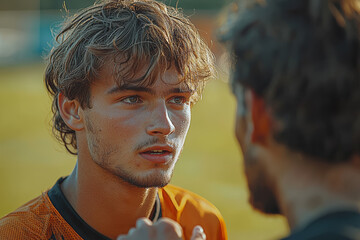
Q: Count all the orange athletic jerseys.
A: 1